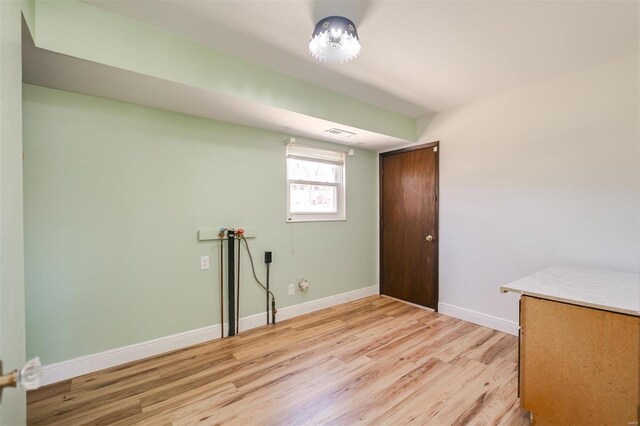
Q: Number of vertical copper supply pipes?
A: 2